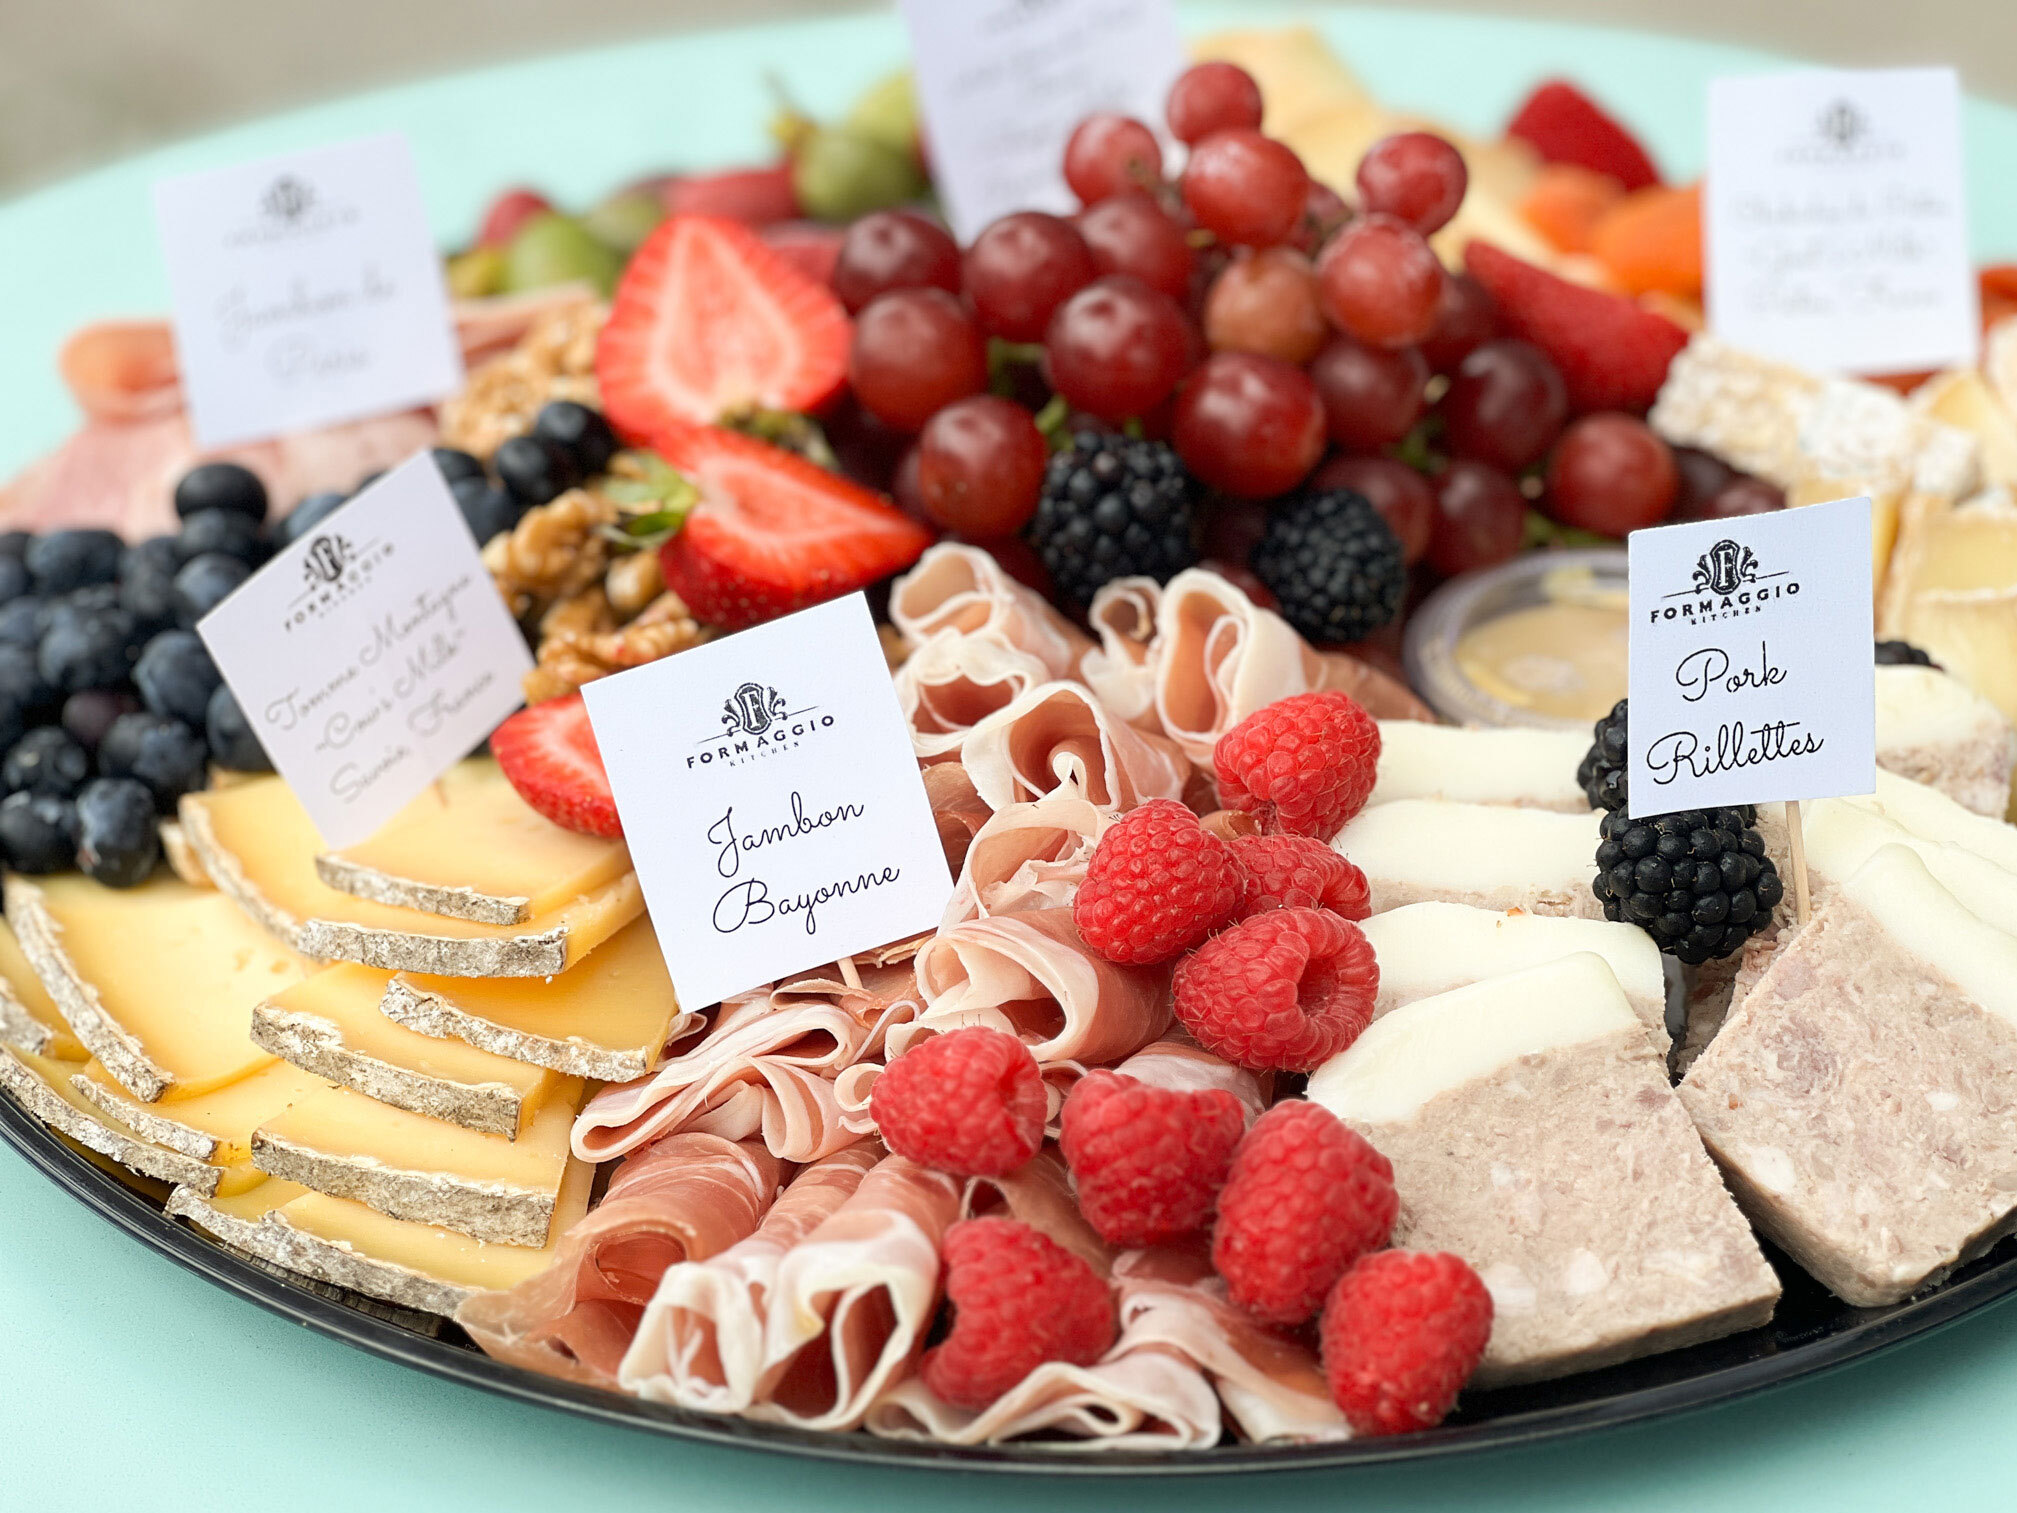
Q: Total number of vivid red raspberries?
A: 9